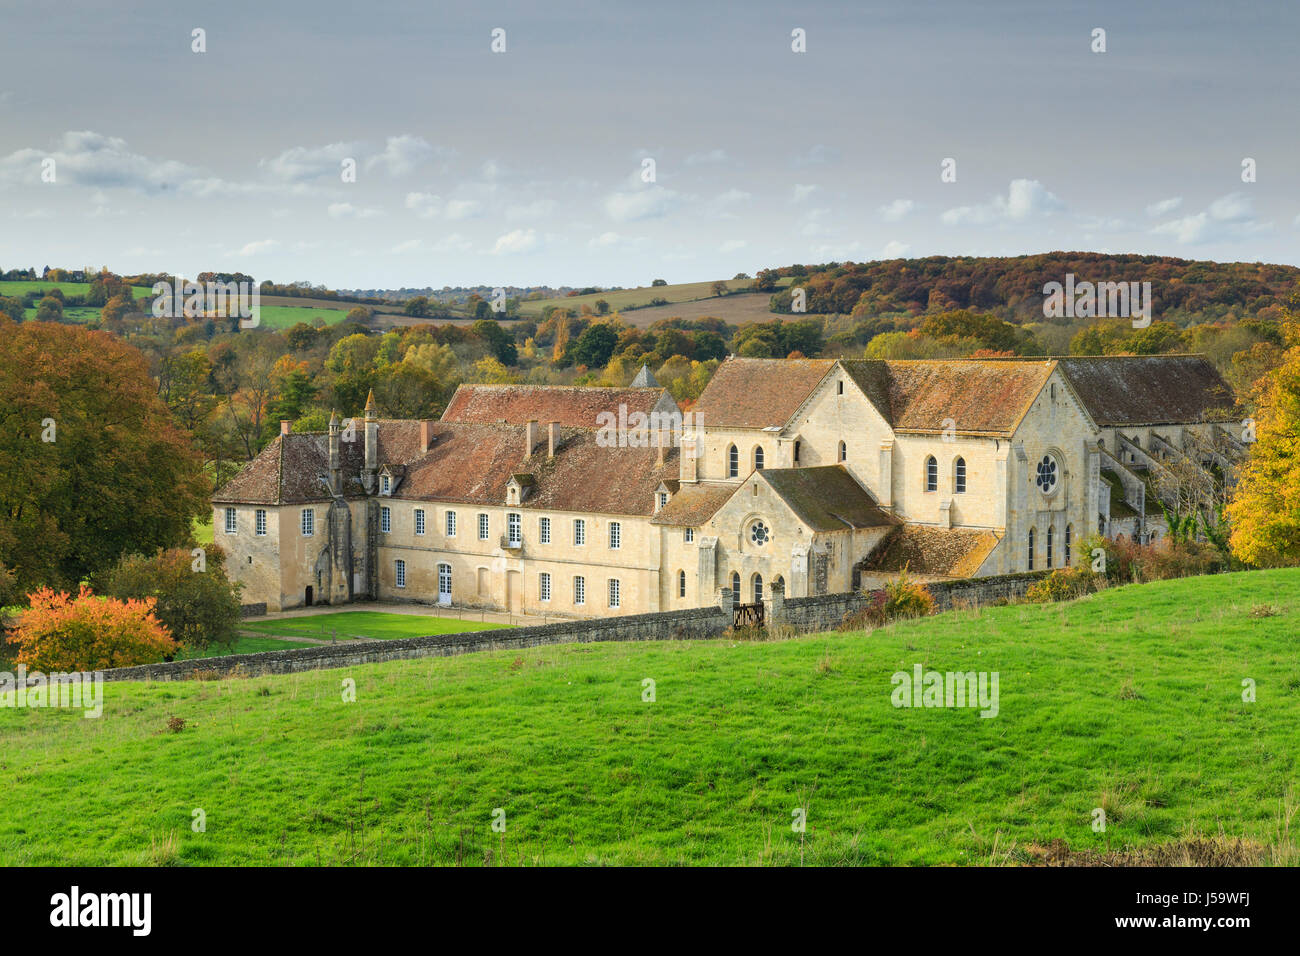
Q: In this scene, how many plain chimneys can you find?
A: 5